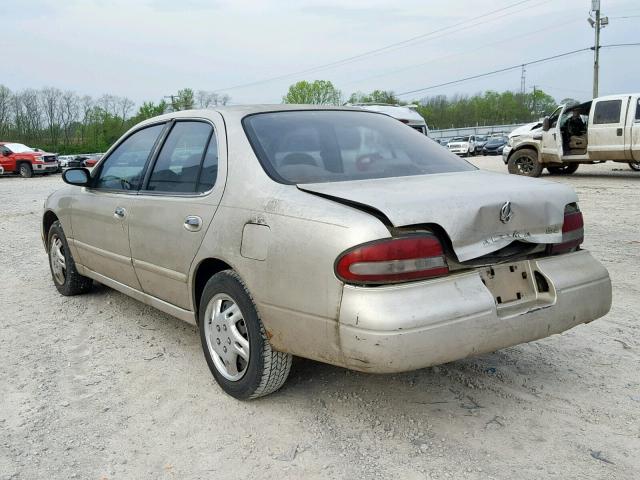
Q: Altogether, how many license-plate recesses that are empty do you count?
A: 1